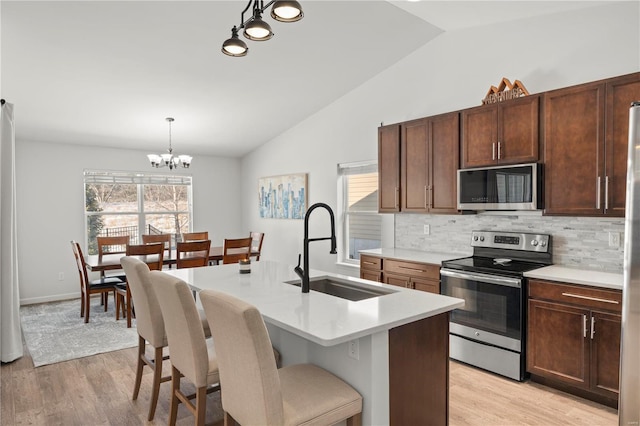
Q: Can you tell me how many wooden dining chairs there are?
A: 8